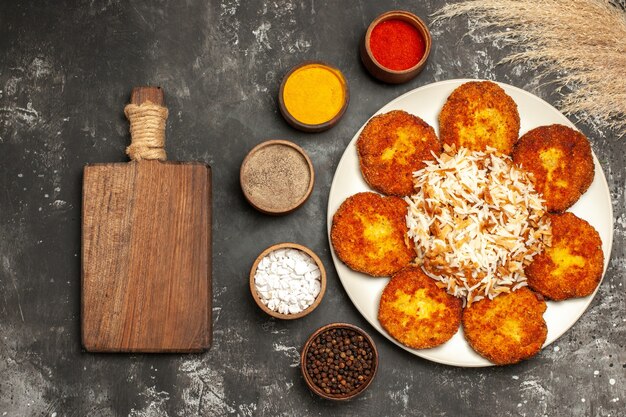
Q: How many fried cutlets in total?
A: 7